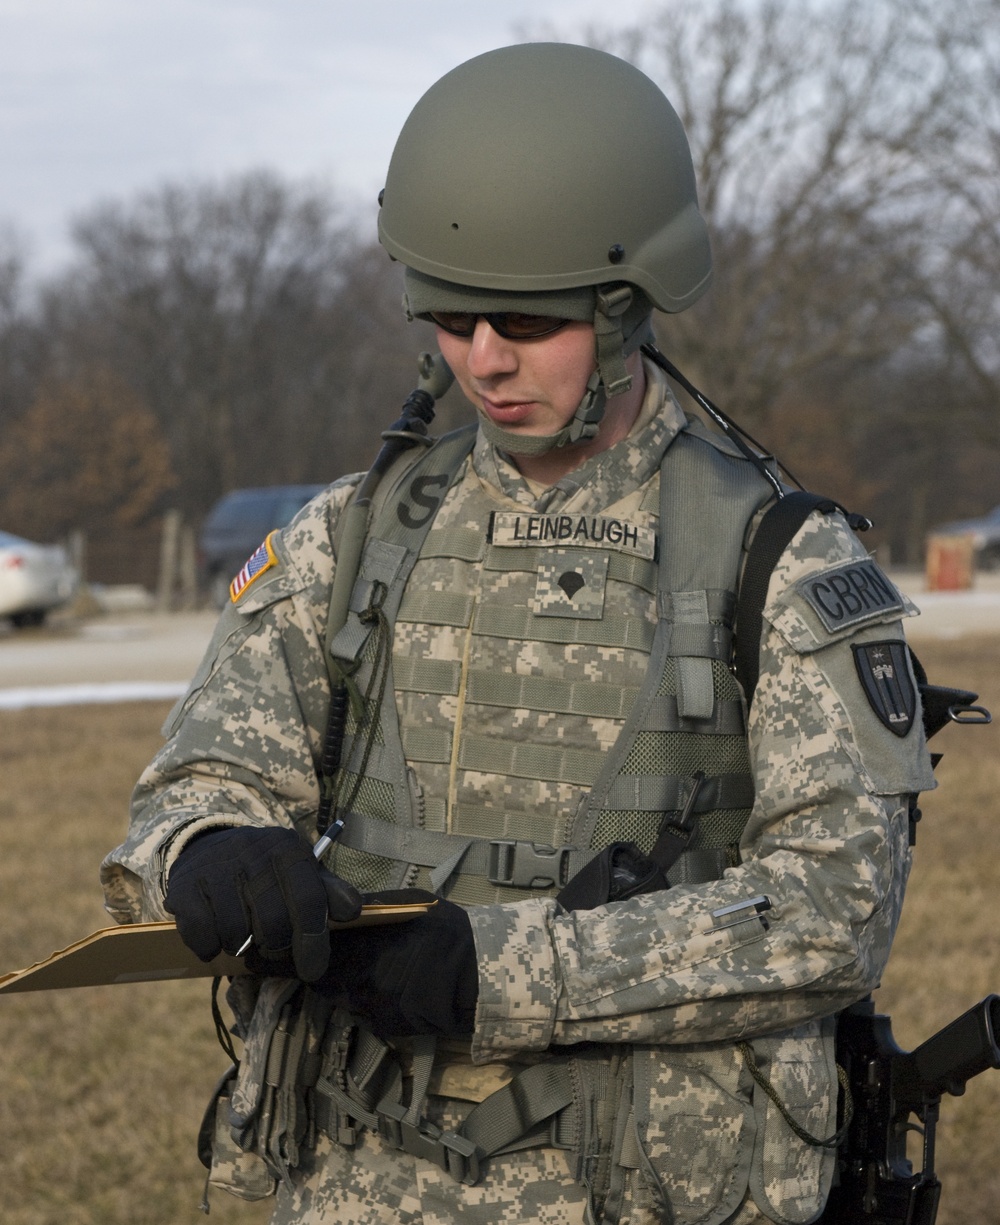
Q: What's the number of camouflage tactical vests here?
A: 1